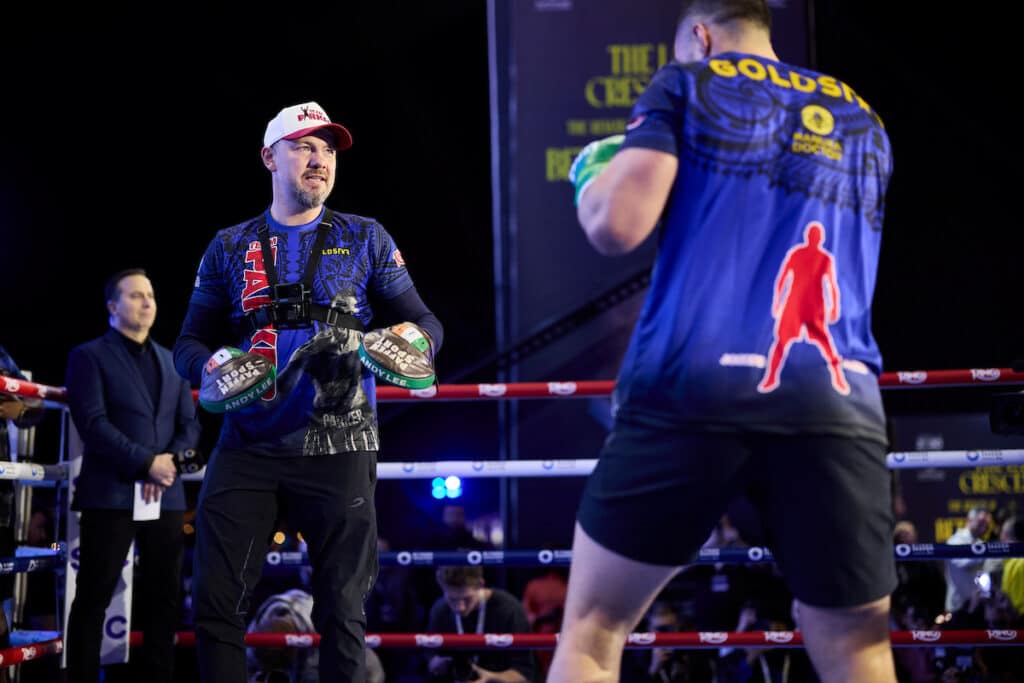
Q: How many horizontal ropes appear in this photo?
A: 4